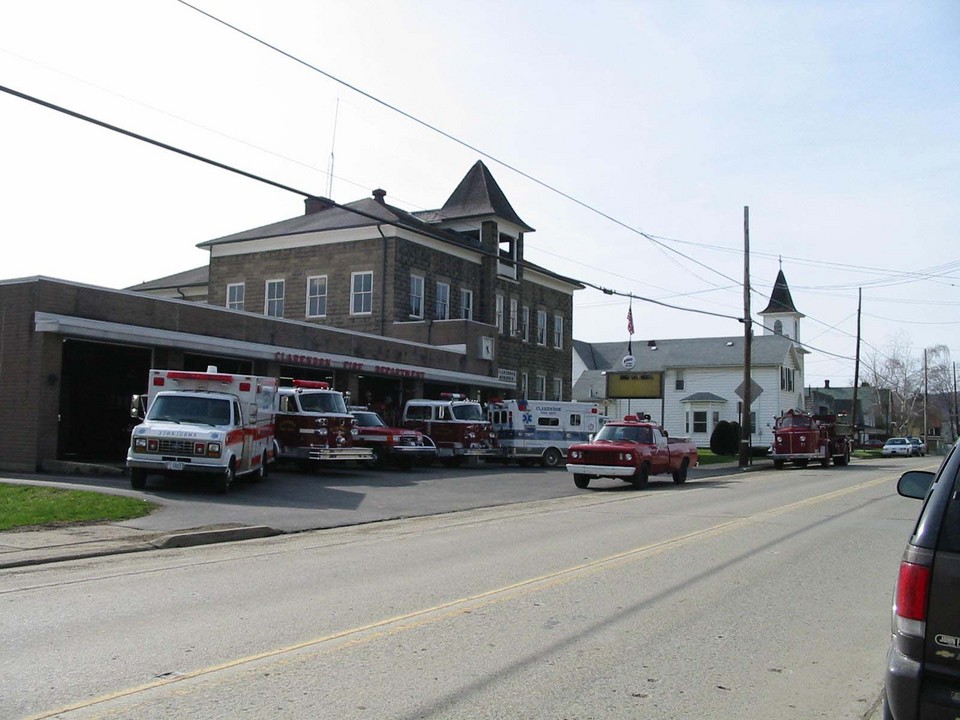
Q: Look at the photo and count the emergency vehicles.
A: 7